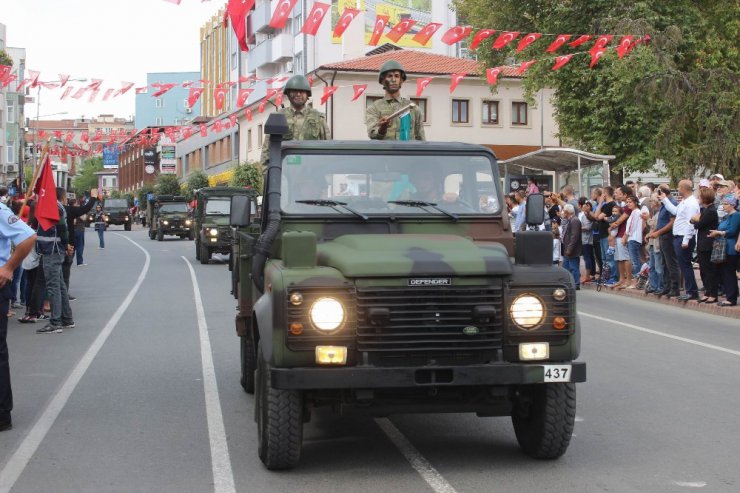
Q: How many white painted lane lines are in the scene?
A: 4